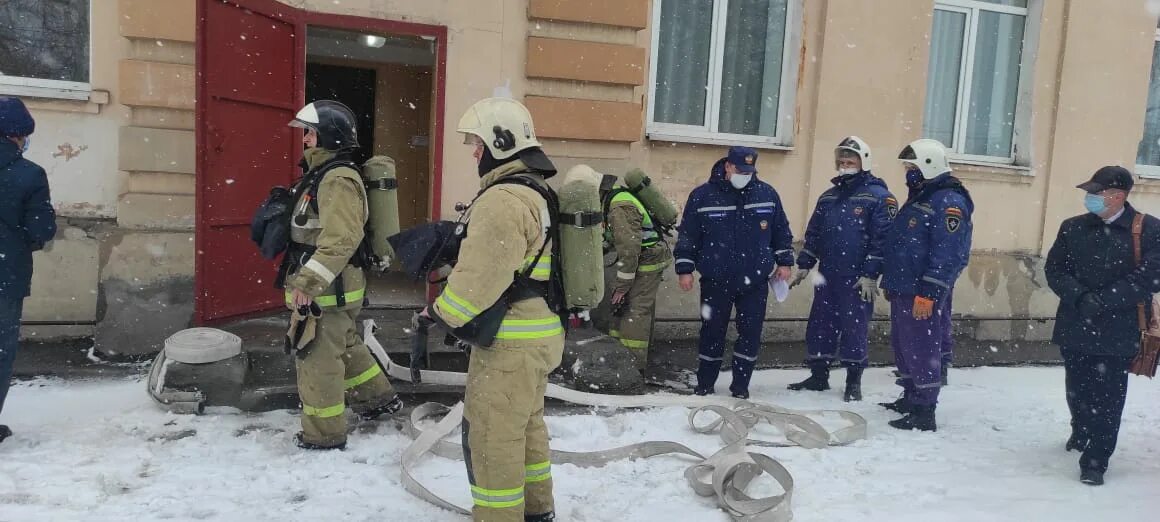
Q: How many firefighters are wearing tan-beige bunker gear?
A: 3